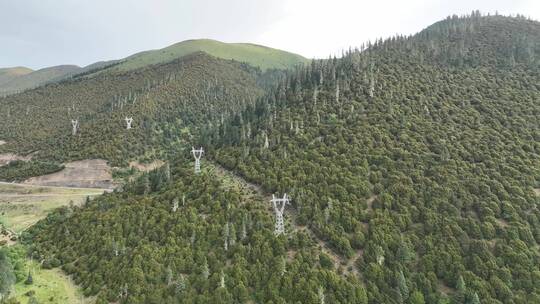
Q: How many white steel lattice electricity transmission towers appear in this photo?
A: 4